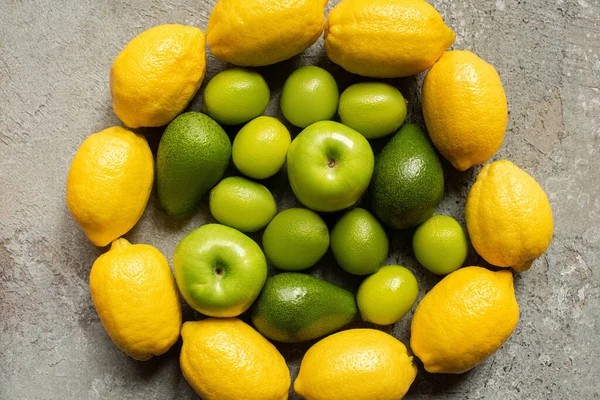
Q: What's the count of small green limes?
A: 9